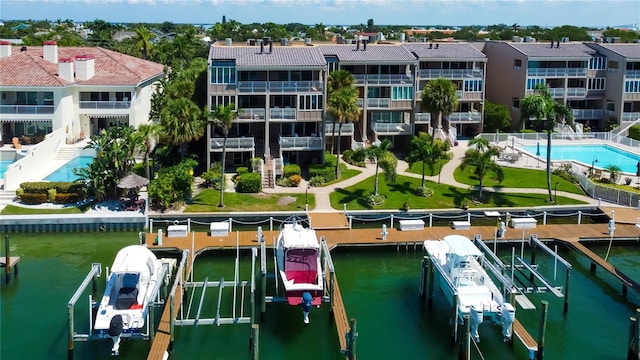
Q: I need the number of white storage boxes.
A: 5